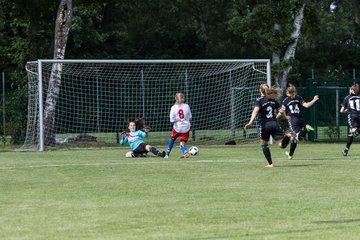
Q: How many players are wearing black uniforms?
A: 3